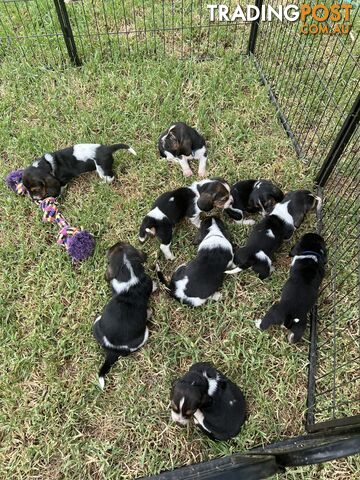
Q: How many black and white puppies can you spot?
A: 9